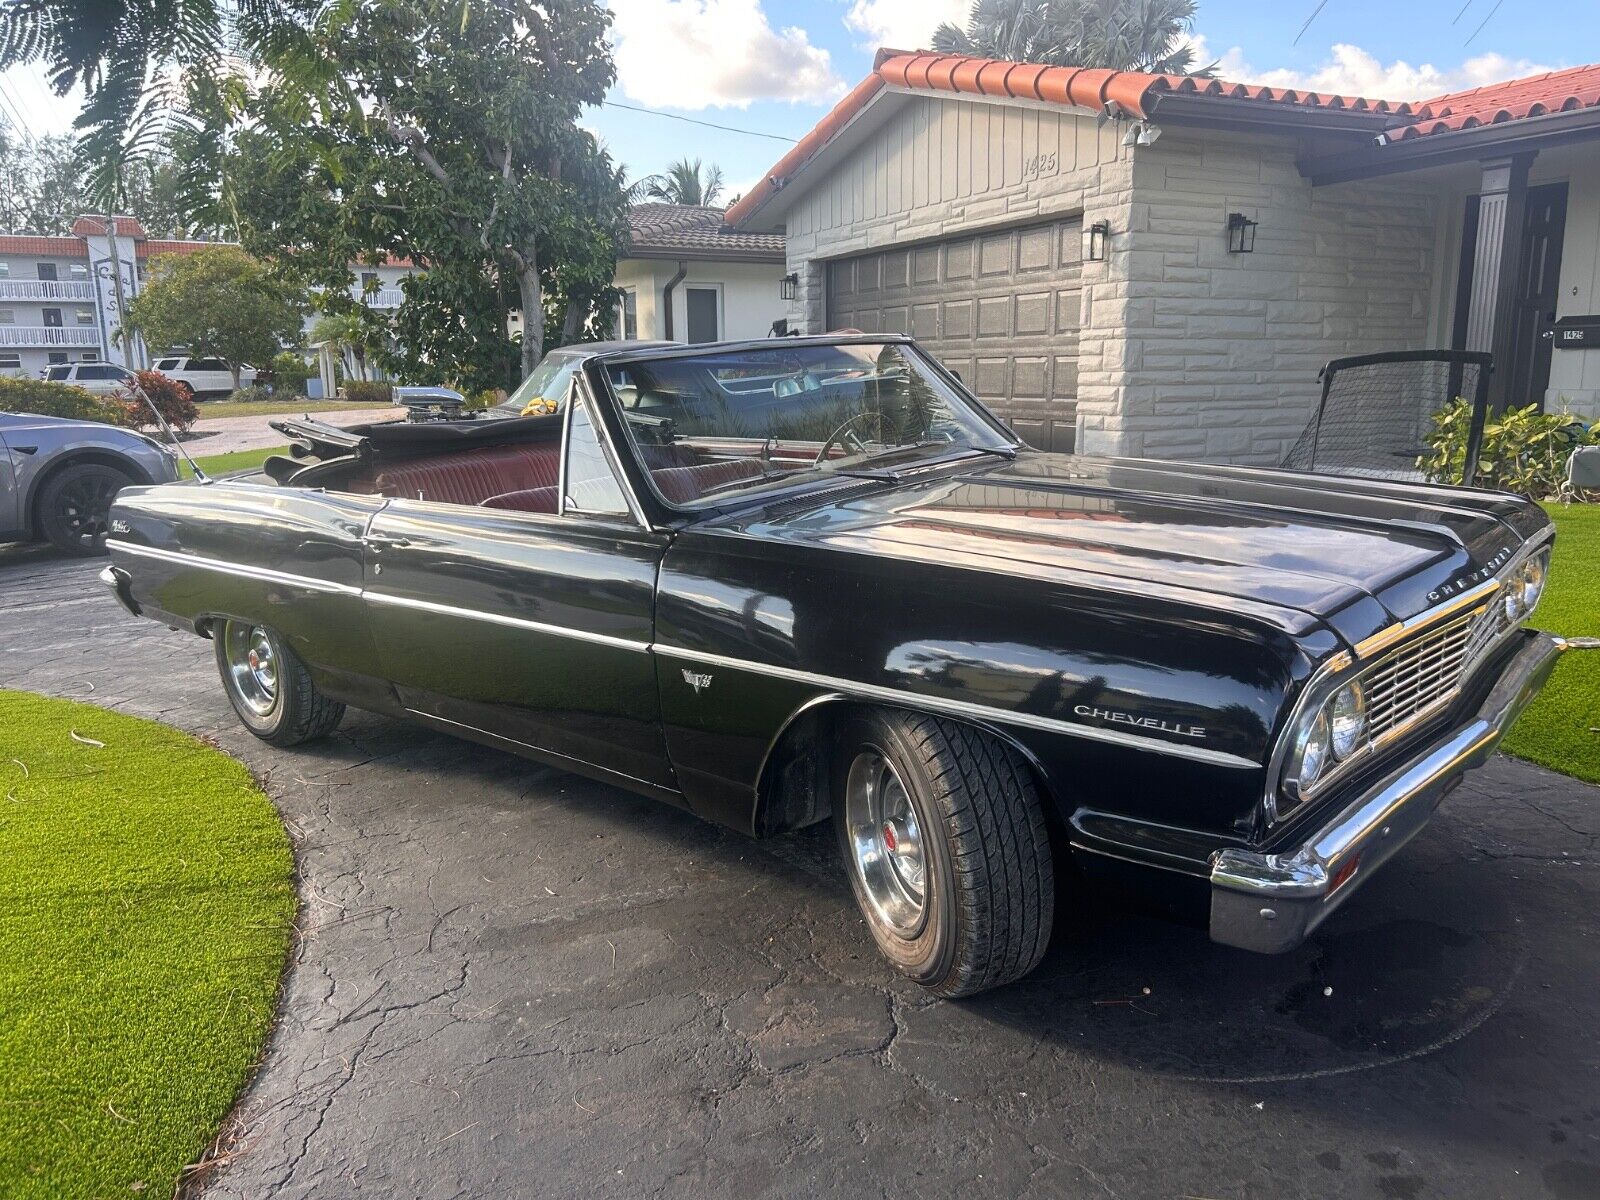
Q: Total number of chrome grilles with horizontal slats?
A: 1